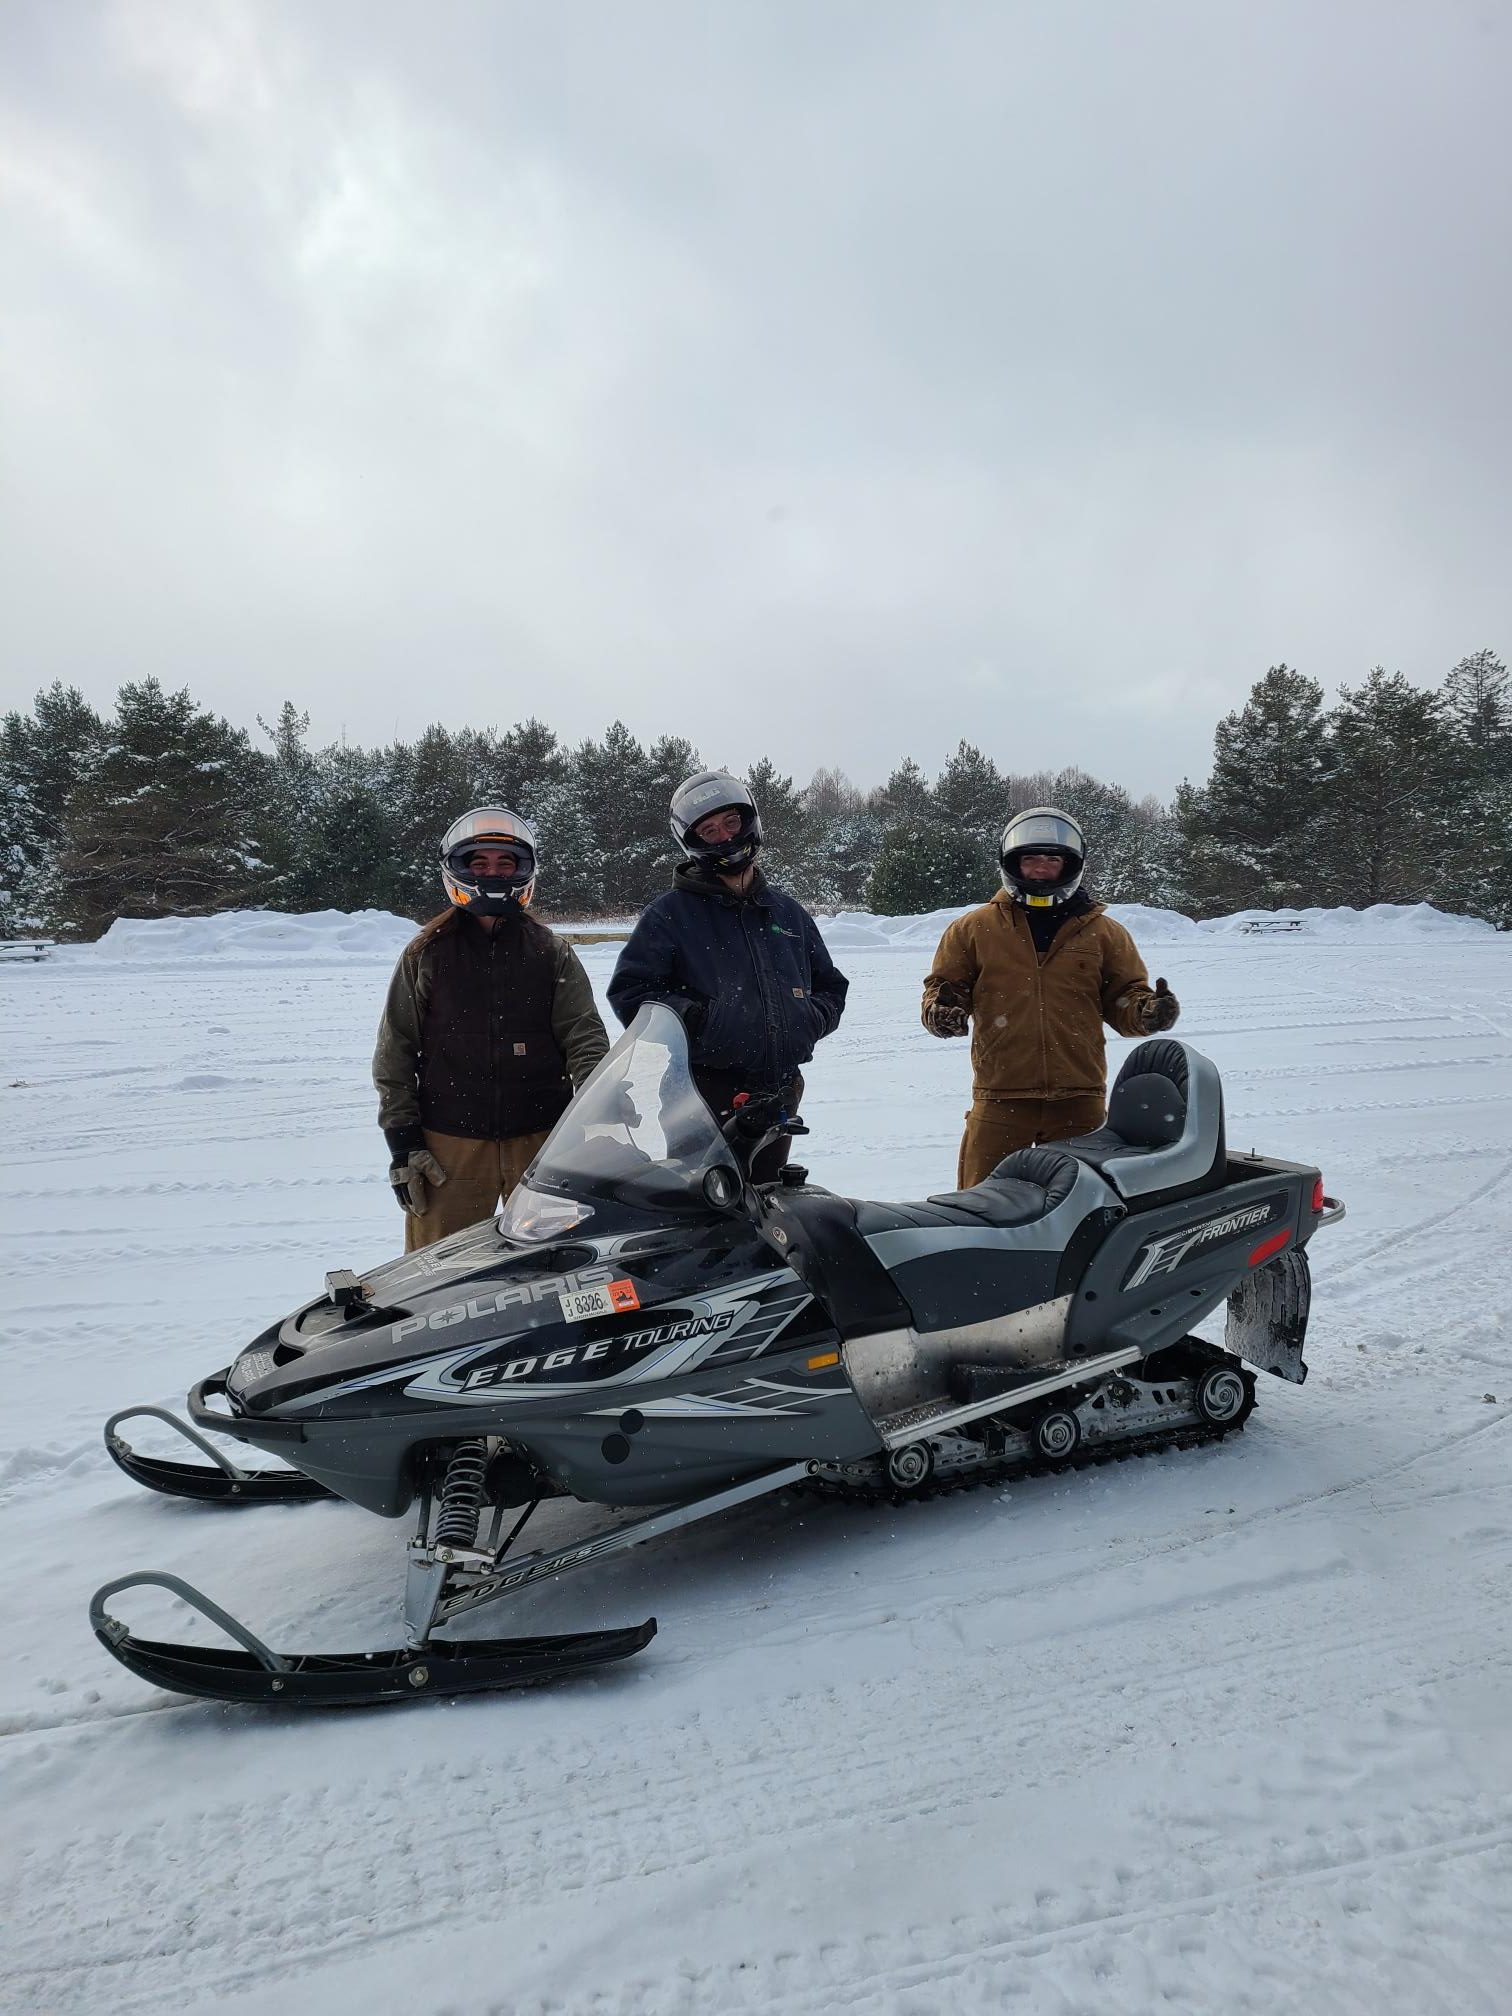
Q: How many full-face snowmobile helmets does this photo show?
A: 3